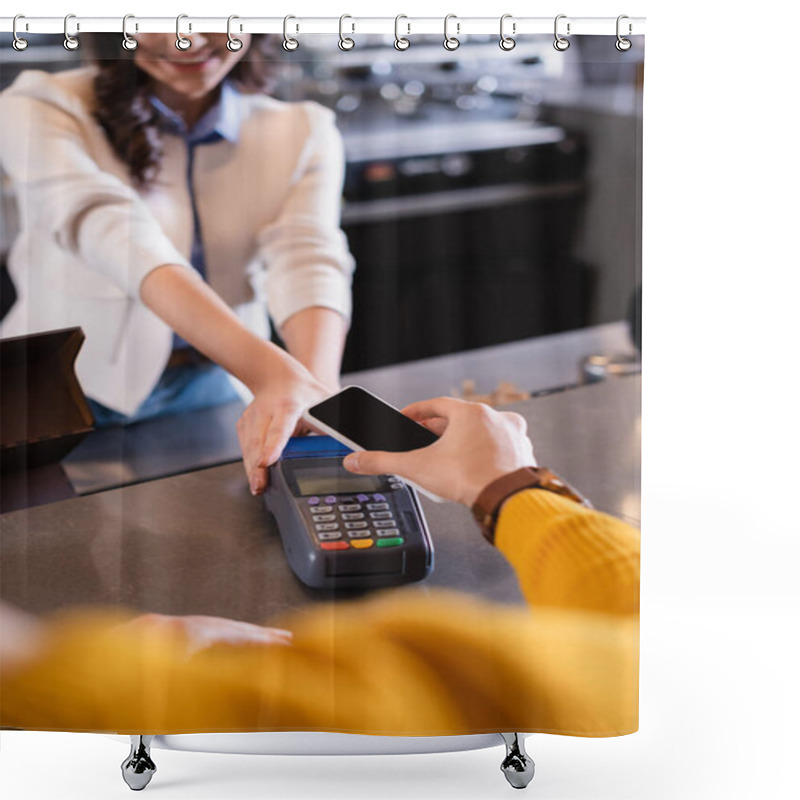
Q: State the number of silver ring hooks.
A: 12